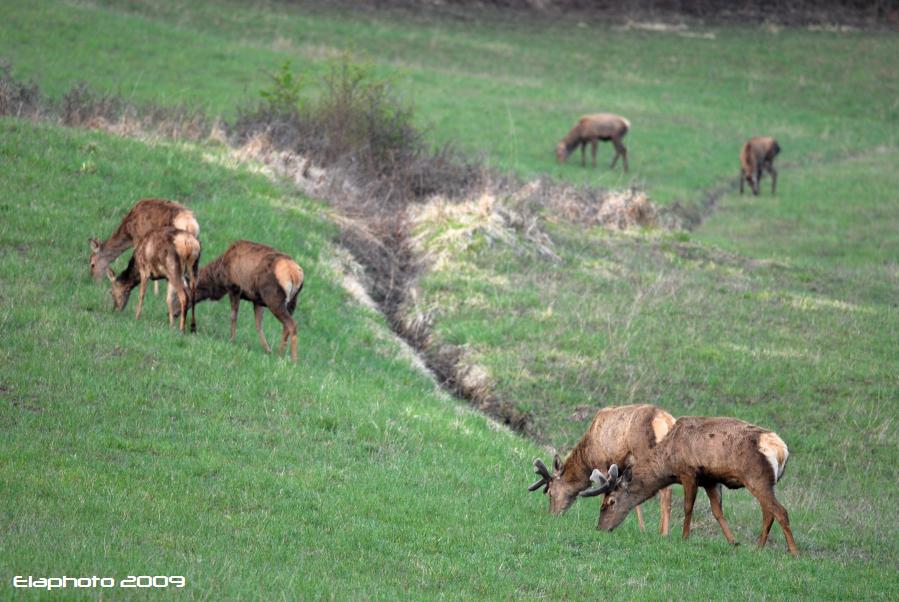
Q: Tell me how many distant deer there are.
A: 2